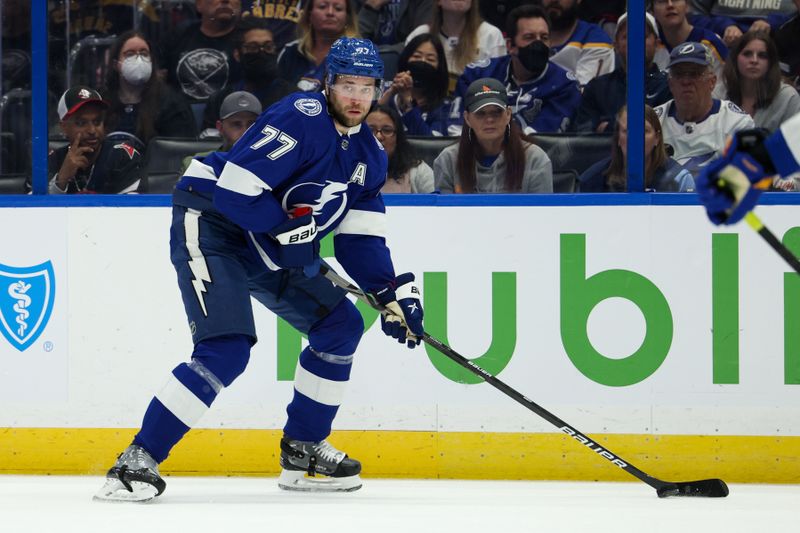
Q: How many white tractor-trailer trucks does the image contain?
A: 0